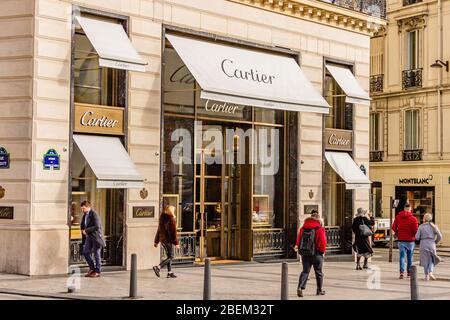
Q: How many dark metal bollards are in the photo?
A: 4